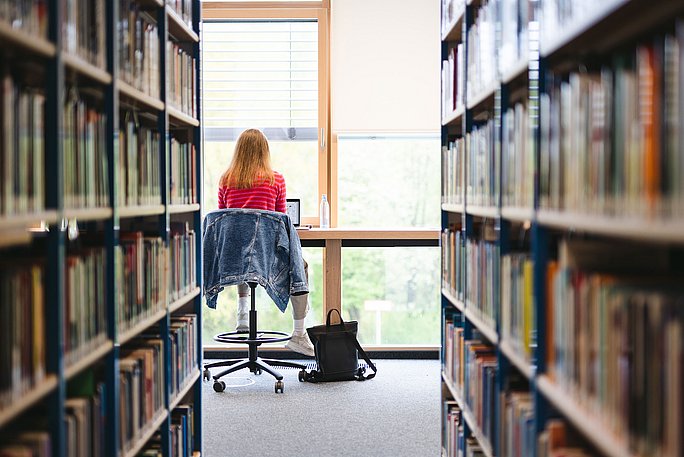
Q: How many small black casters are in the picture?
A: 5